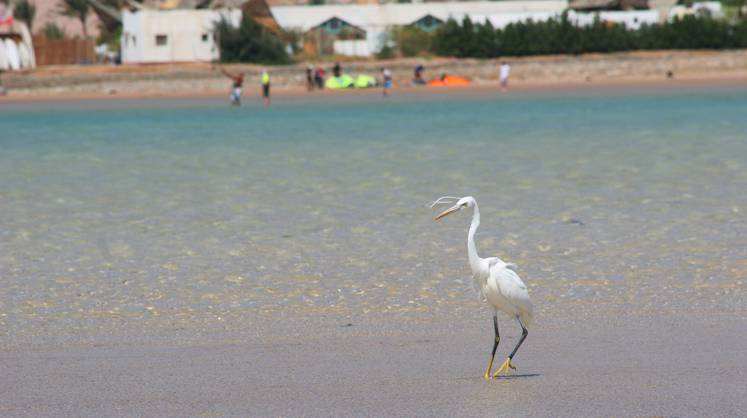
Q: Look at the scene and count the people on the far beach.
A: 8